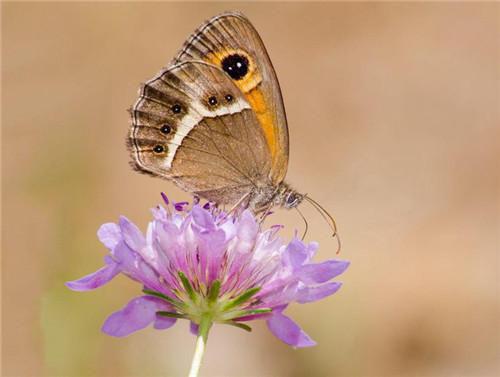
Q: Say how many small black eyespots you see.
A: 5